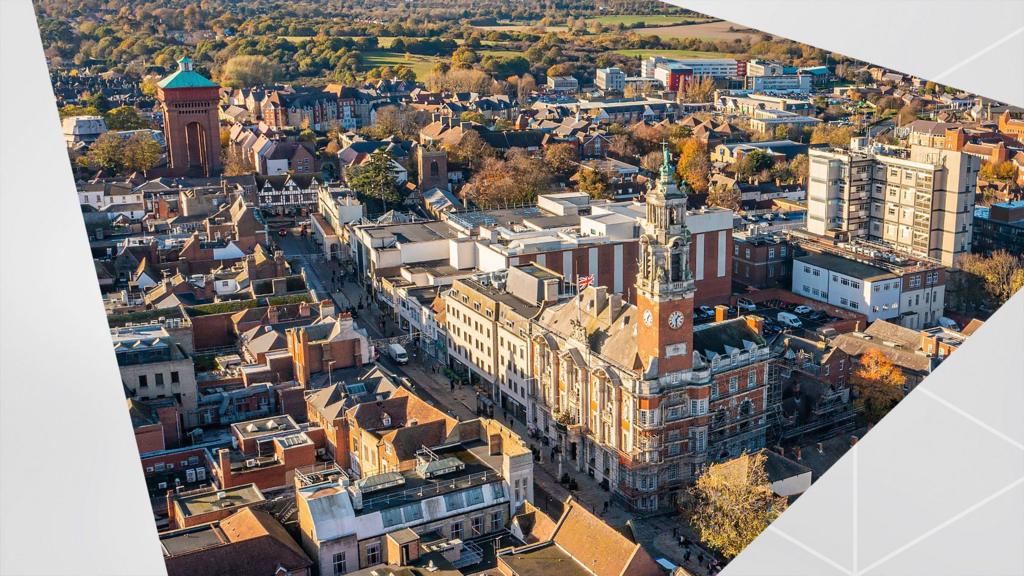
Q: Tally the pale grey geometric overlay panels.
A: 3